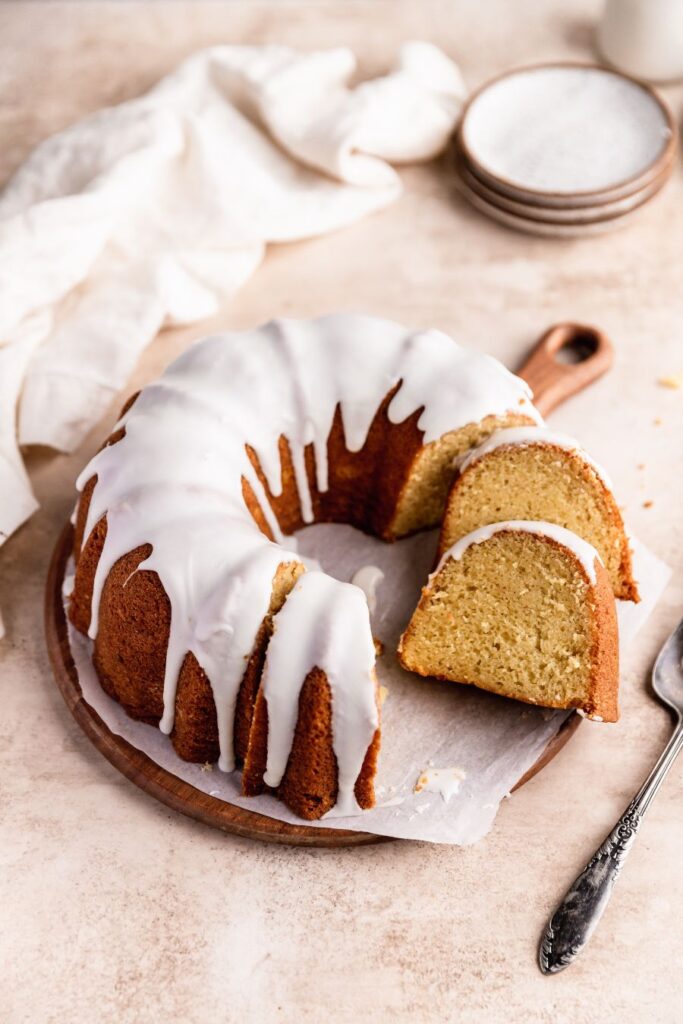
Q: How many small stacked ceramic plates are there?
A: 3